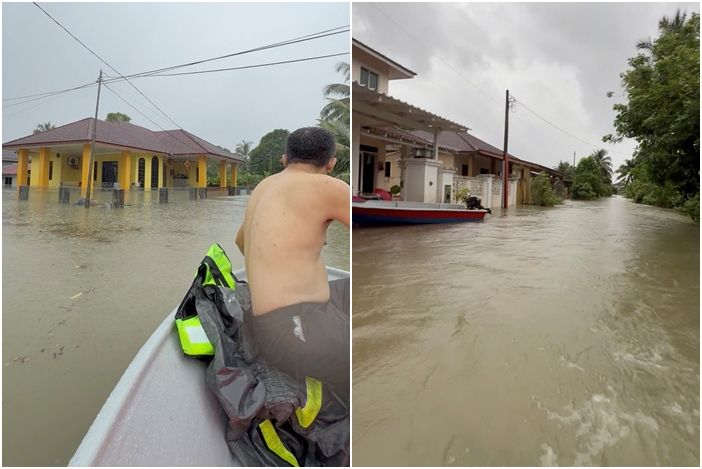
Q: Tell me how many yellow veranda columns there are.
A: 7